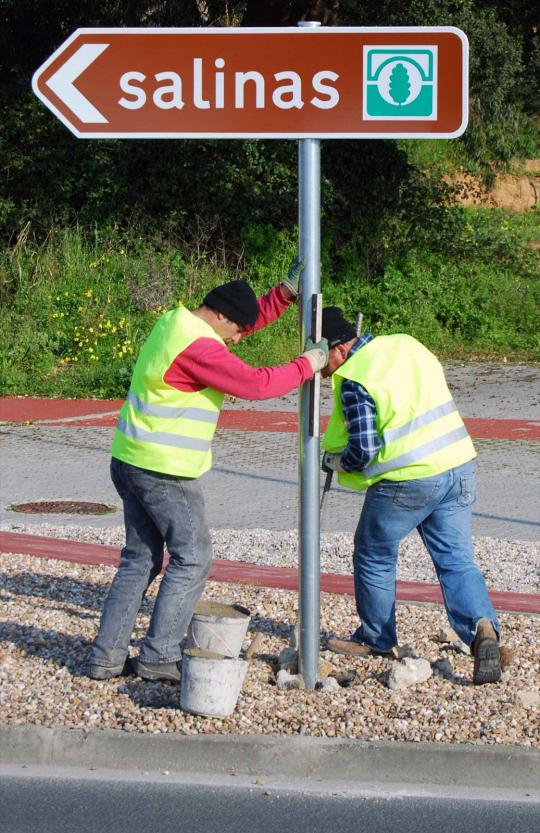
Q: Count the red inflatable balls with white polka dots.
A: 0